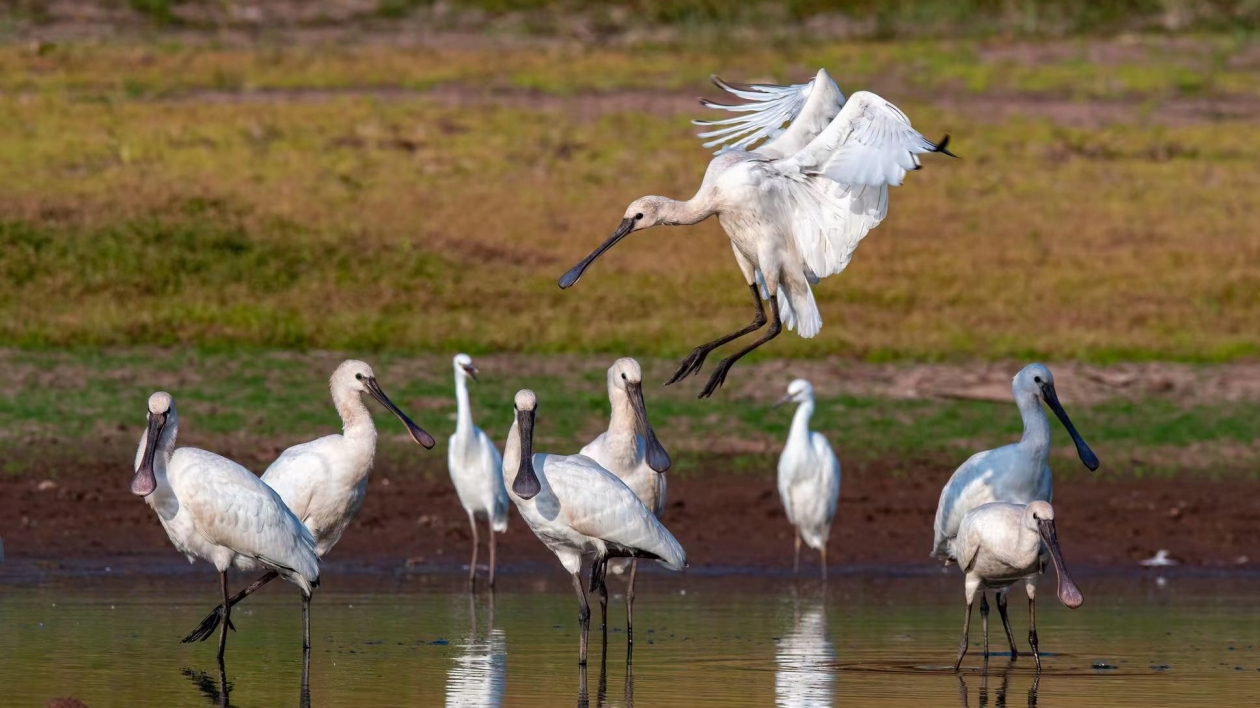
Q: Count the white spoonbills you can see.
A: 7